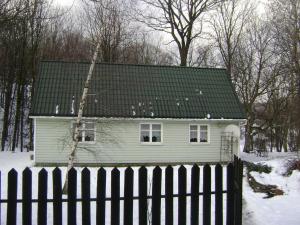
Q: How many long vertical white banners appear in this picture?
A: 0